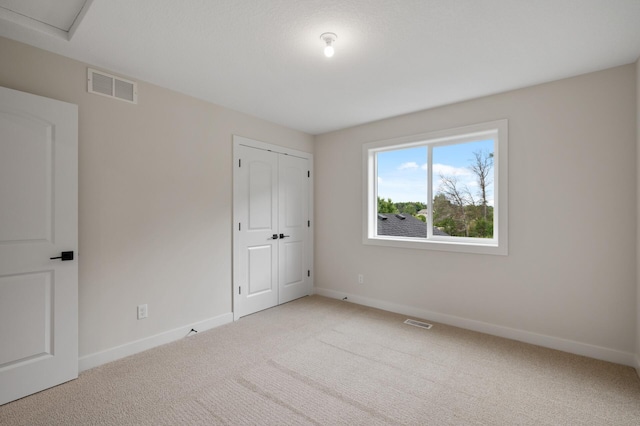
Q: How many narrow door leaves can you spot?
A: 2